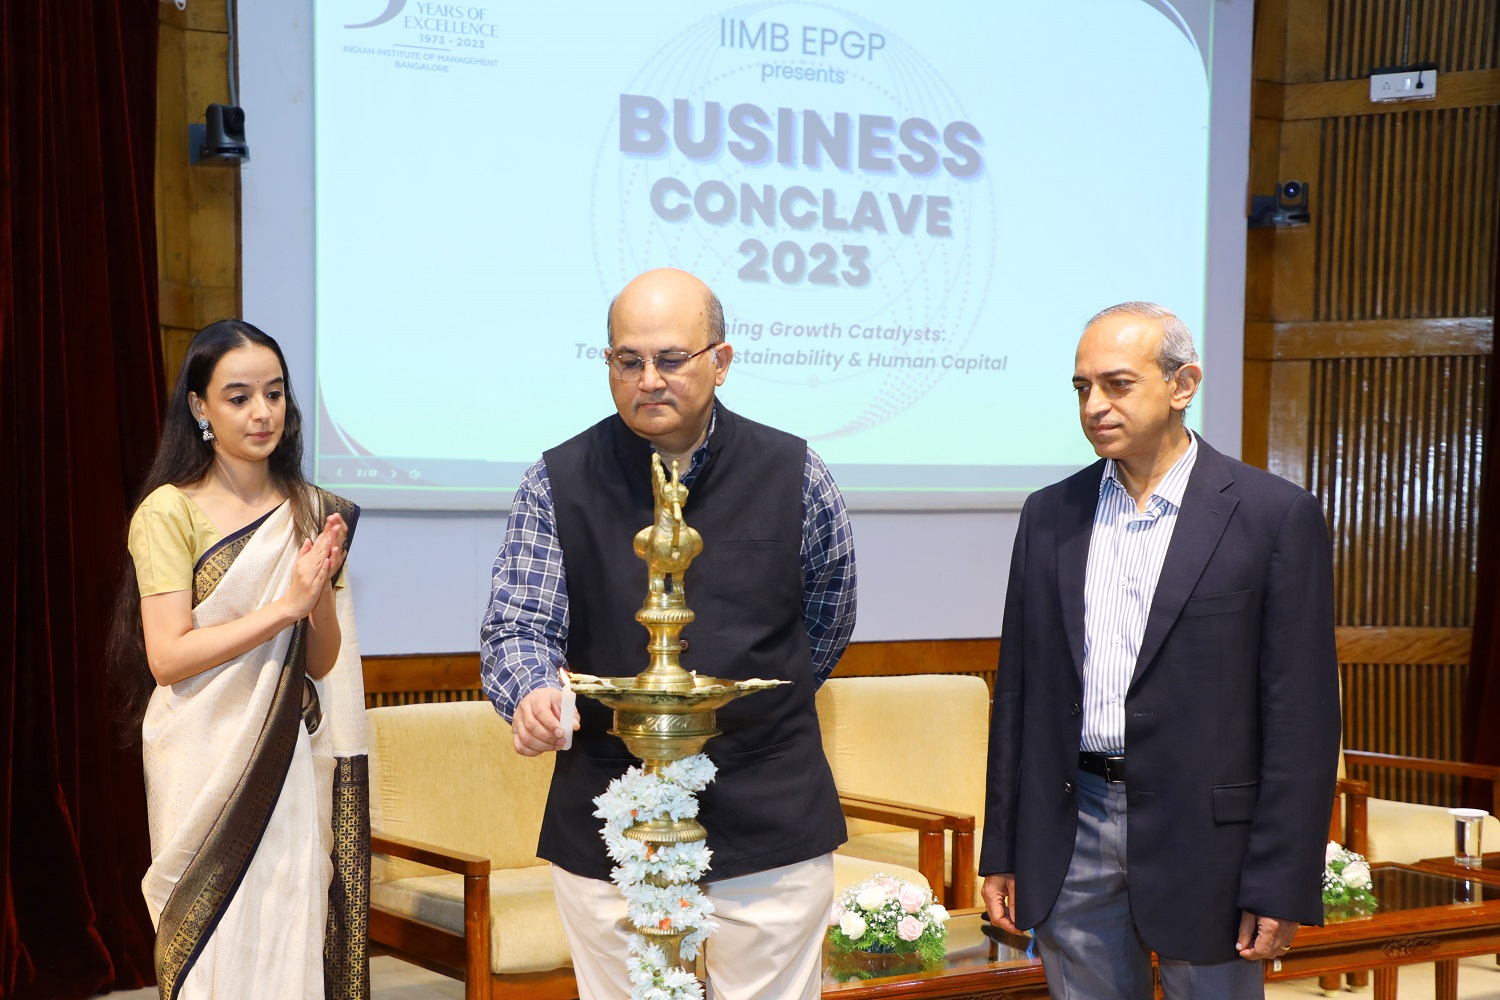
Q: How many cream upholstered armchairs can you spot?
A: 3